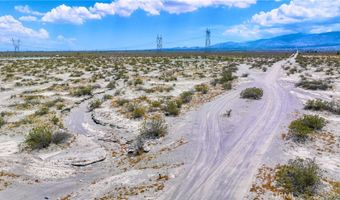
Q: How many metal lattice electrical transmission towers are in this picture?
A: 3